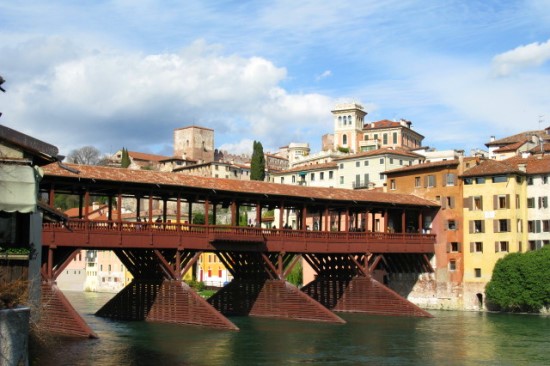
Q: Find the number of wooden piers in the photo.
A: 4